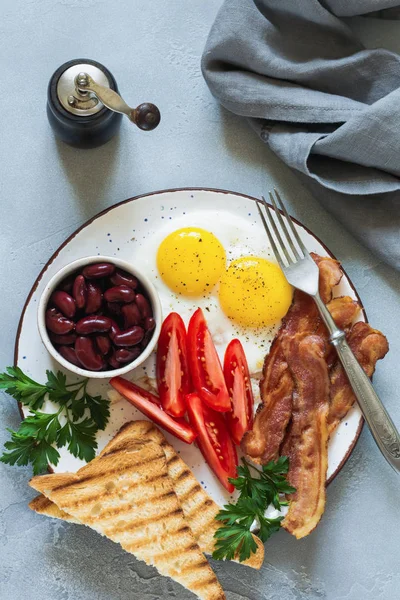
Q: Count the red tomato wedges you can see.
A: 5